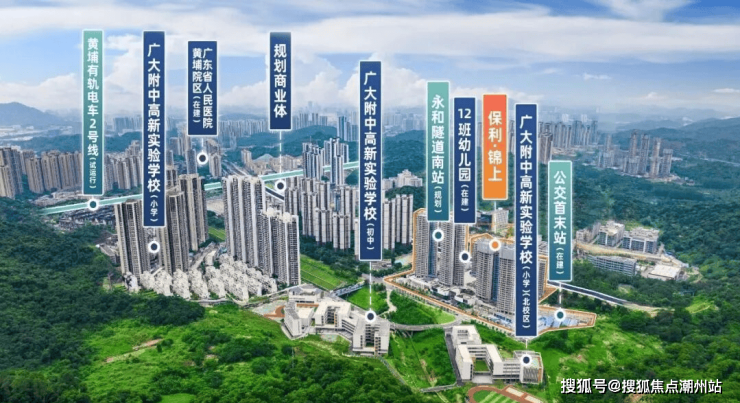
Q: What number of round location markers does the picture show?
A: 10